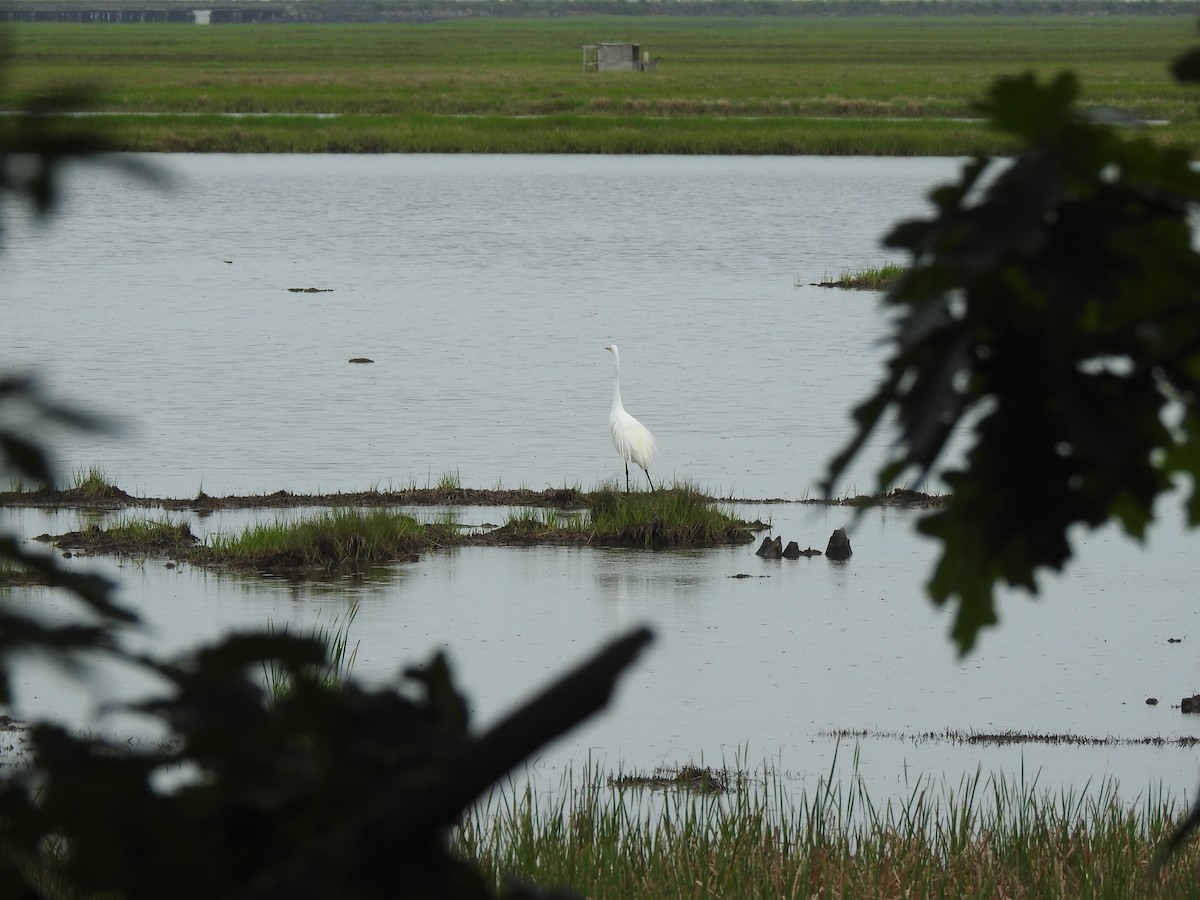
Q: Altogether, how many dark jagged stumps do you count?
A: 3